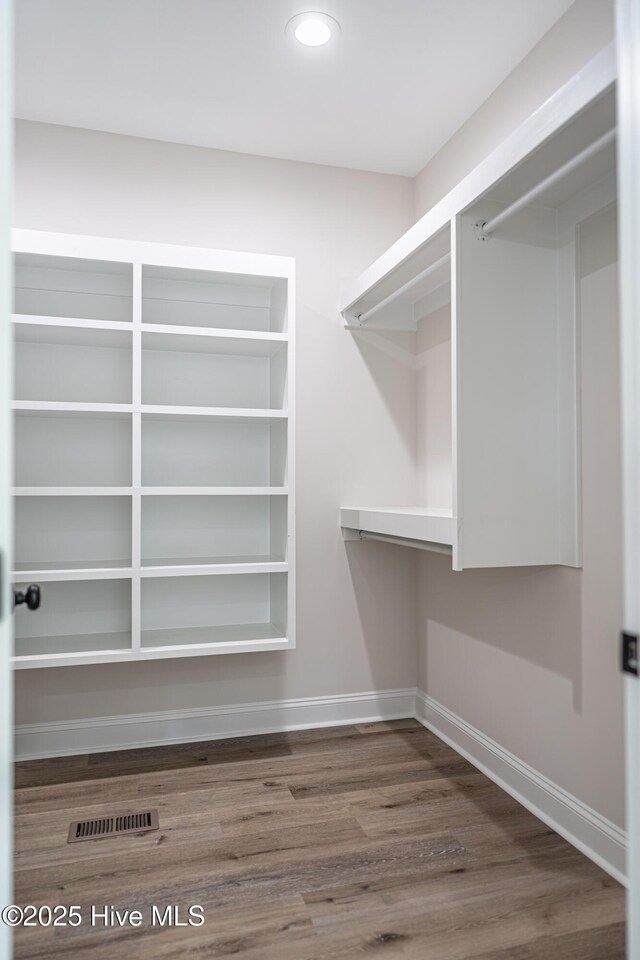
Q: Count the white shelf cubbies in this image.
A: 10